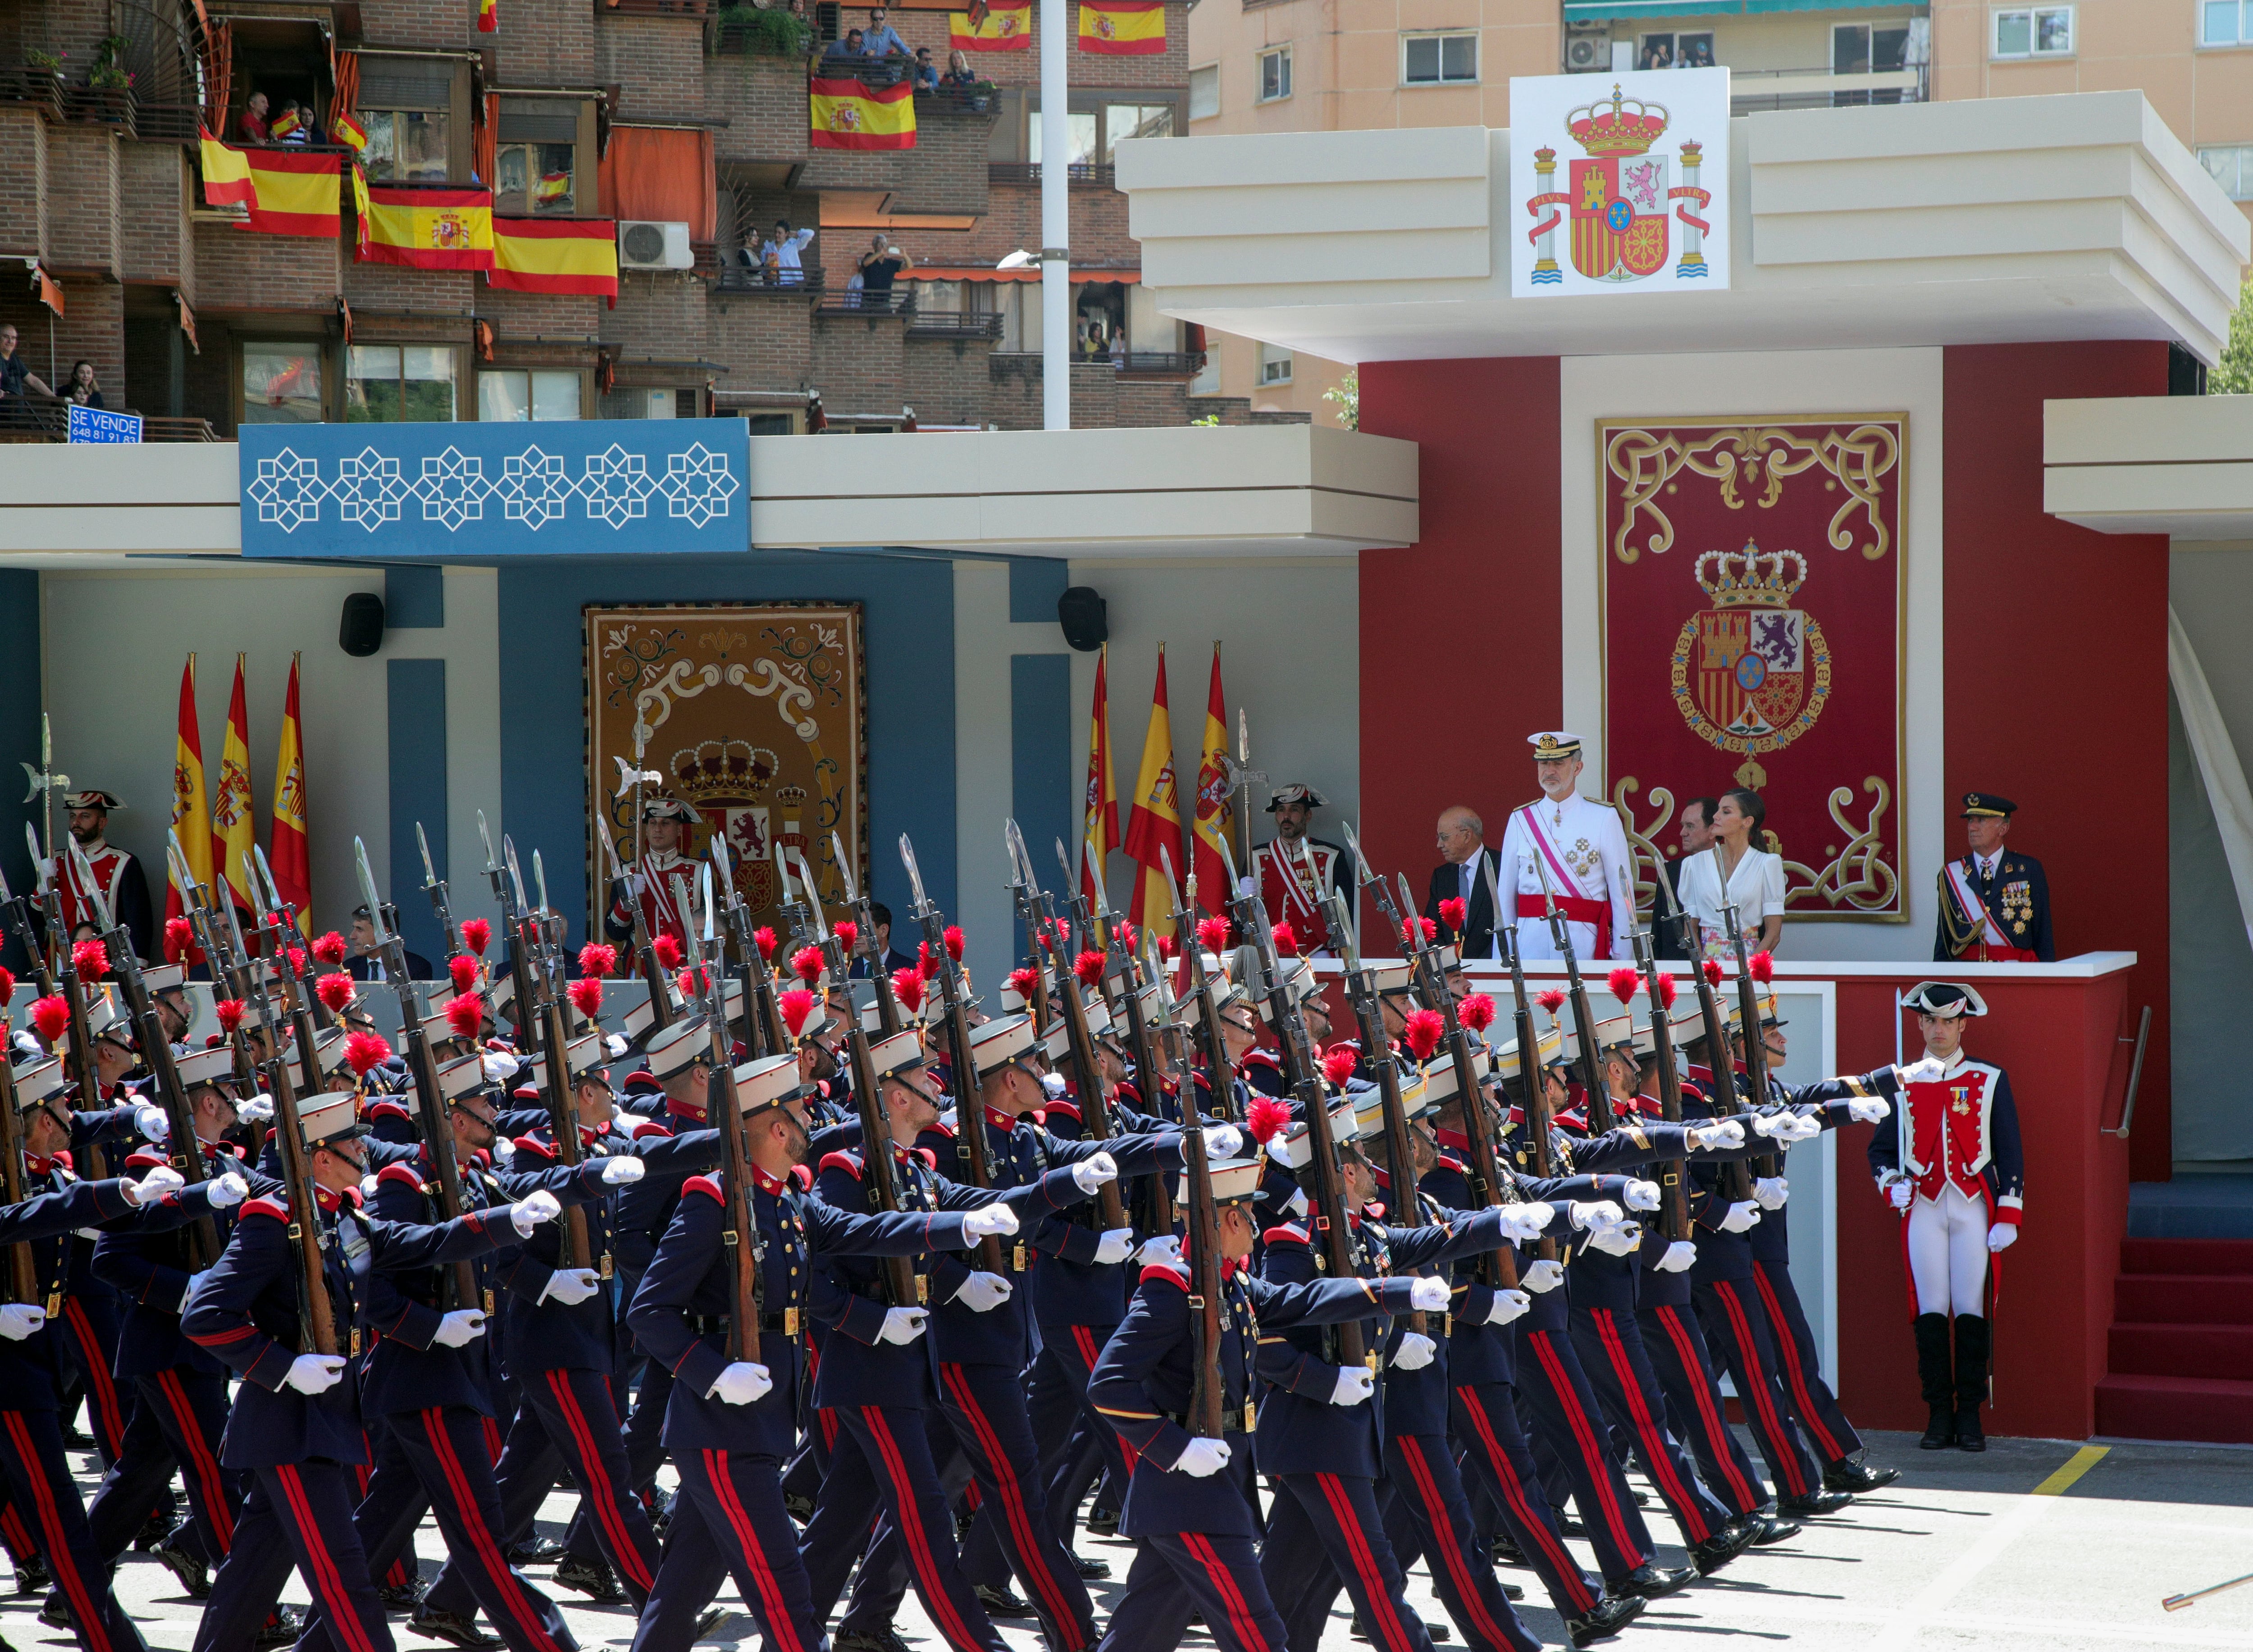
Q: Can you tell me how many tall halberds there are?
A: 3